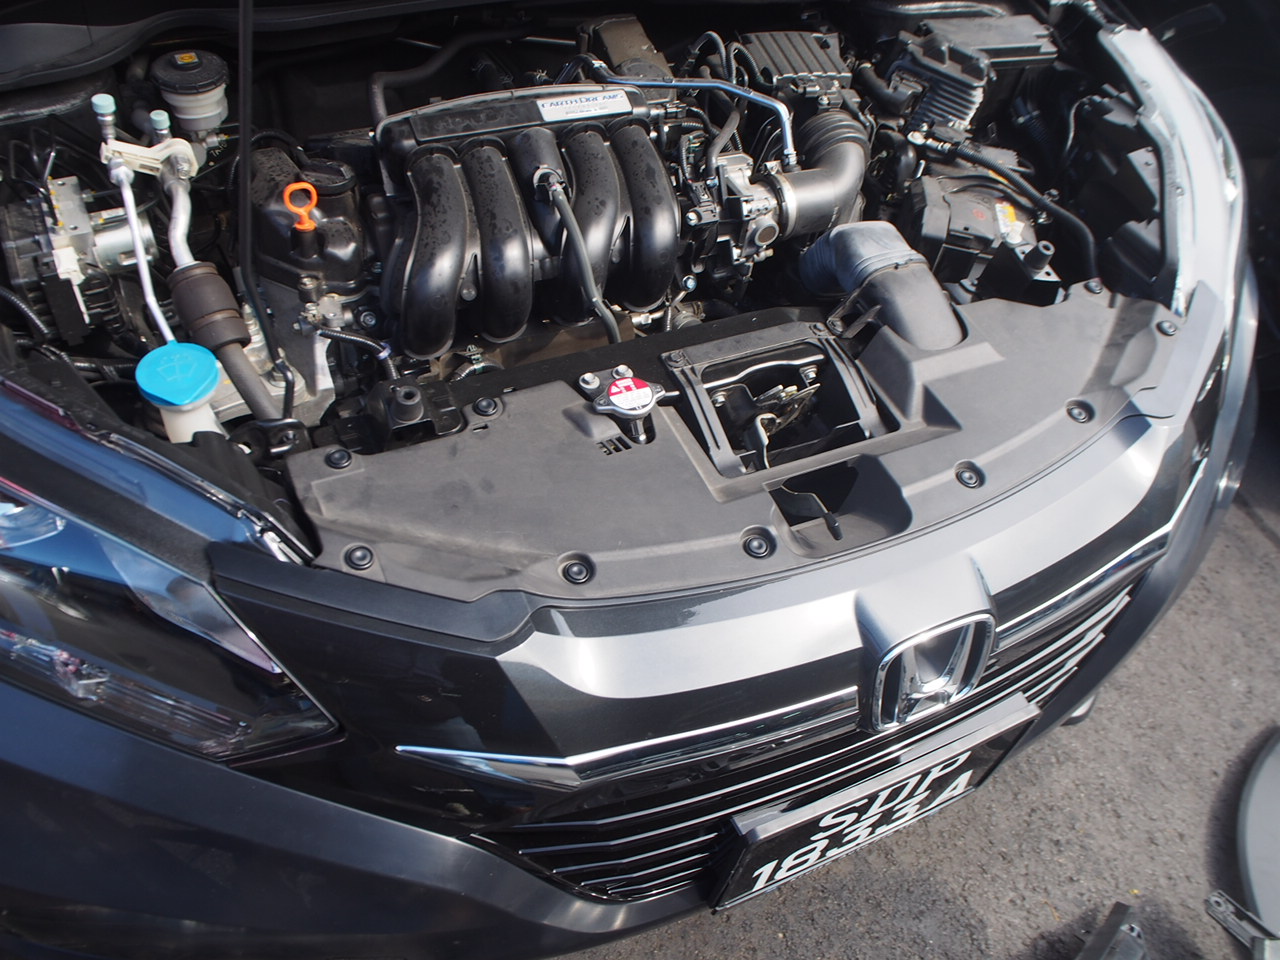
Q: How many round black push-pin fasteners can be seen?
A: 9